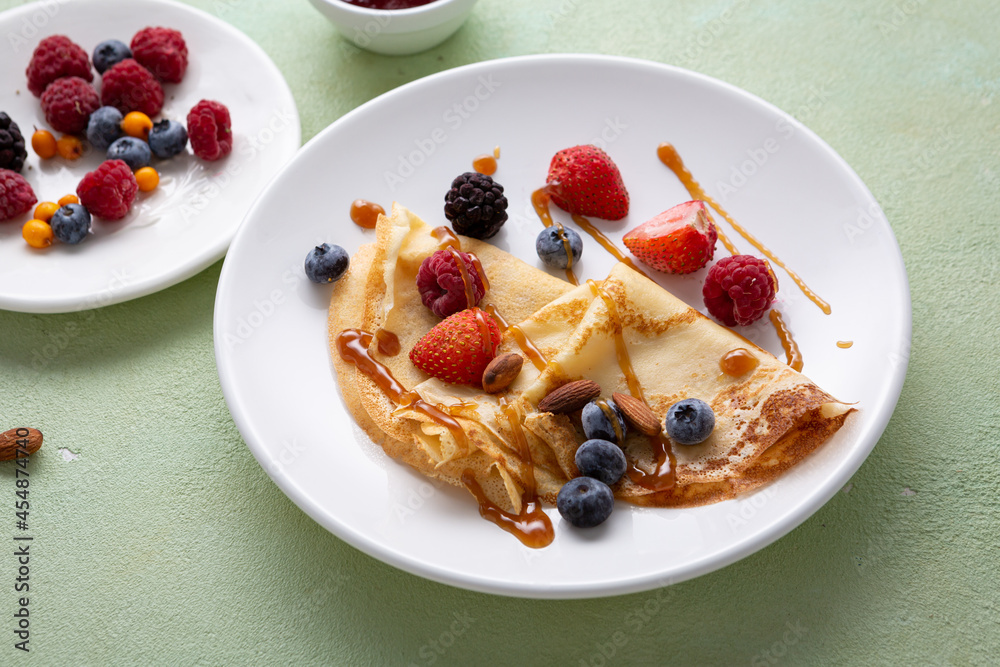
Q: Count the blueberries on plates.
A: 11